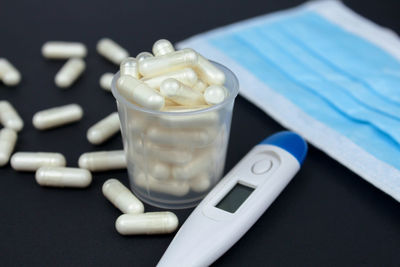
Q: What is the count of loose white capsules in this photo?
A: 14